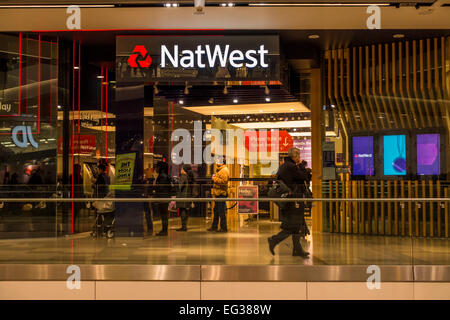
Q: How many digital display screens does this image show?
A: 3